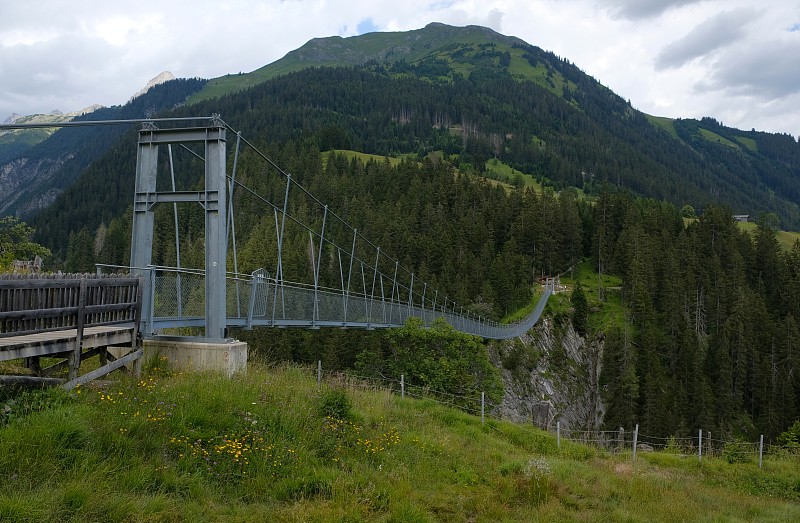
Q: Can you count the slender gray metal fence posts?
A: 7